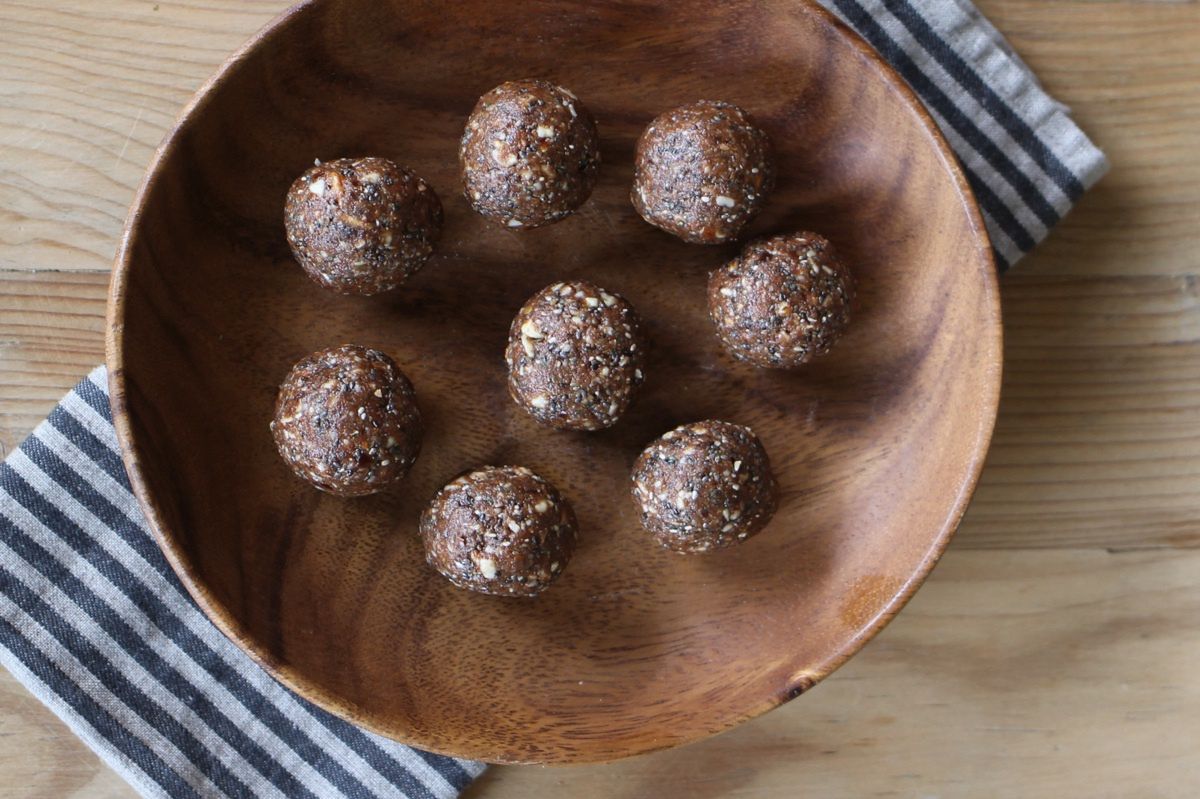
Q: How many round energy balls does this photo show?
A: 8